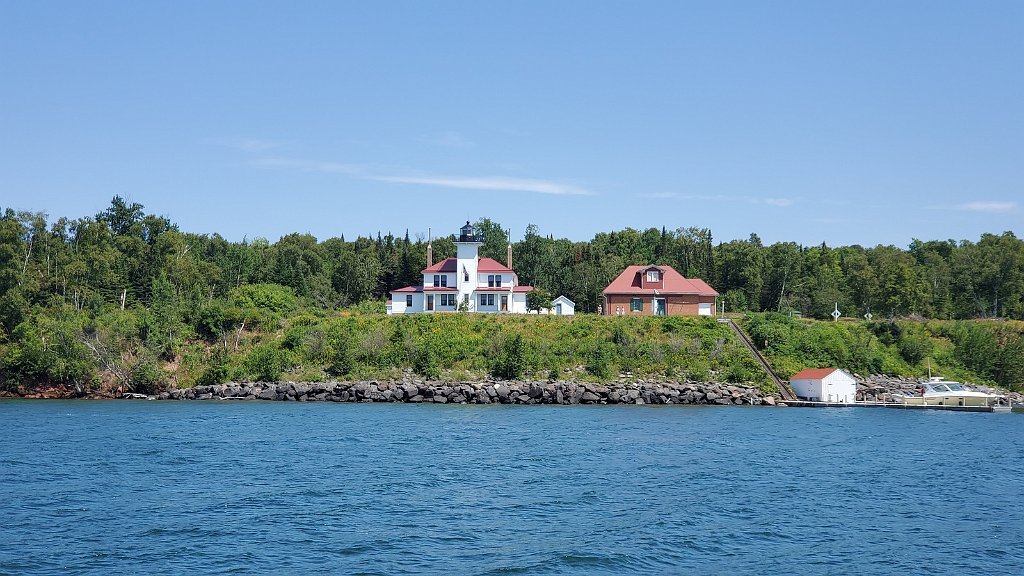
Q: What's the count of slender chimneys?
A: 2